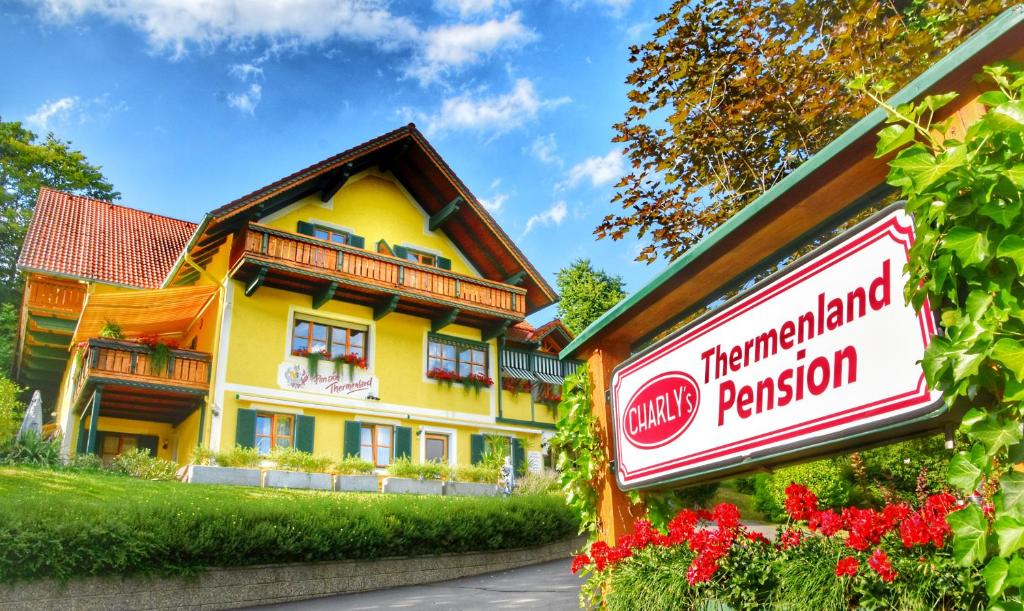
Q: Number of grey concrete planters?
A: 5